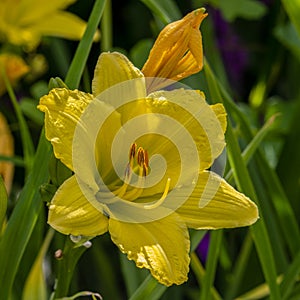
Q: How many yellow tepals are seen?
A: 6